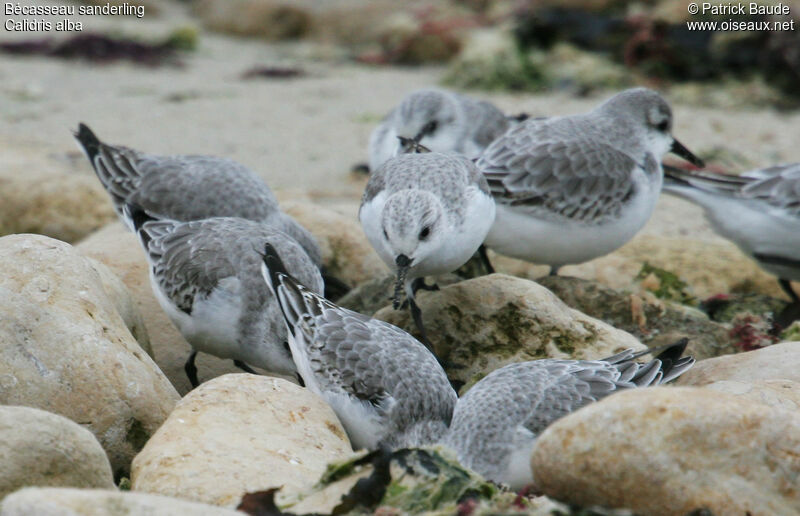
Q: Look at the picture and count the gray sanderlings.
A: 8